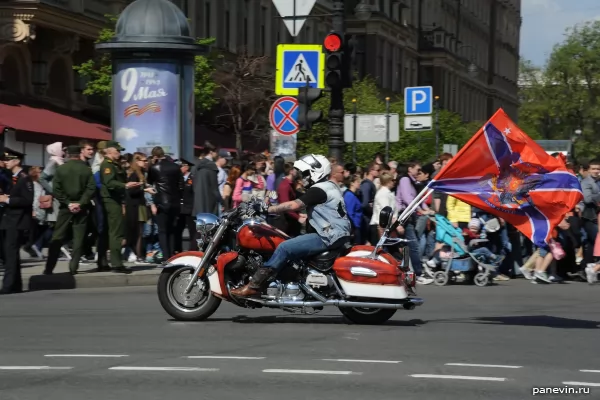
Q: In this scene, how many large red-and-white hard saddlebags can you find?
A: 1